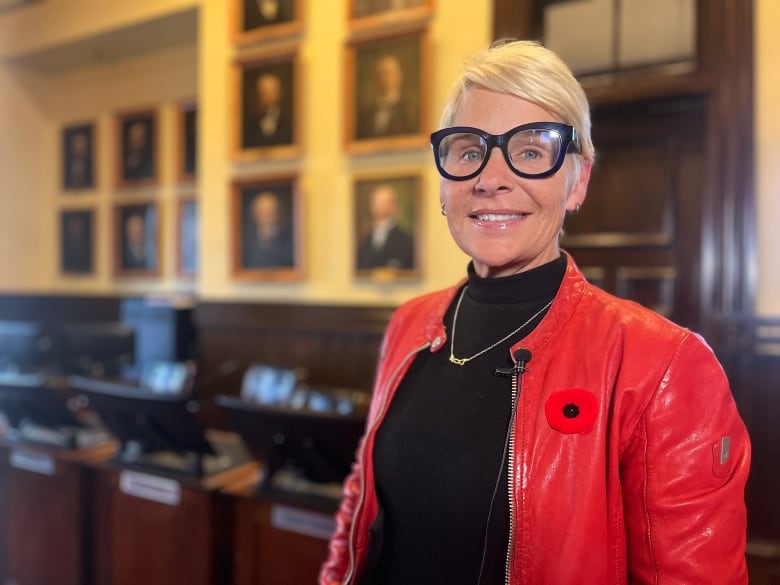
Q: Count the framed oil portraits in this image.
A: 12